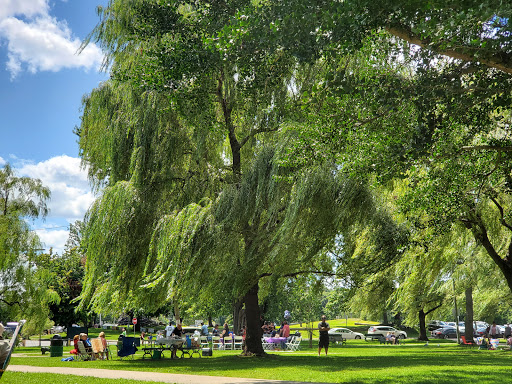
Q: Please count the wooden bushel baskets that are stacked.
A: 0